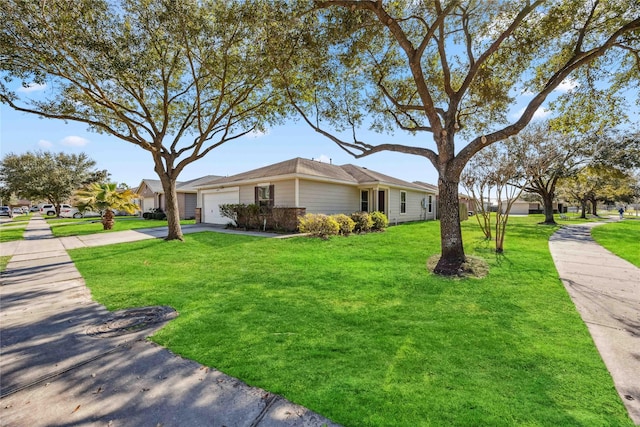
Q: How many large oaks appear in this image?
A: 2